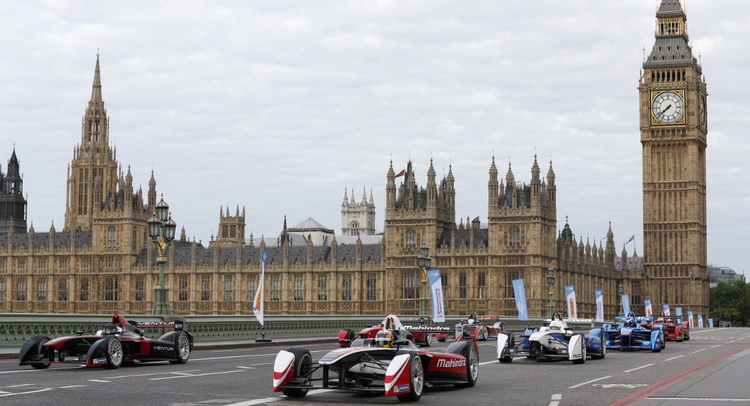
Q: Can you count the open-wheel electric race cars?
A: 7